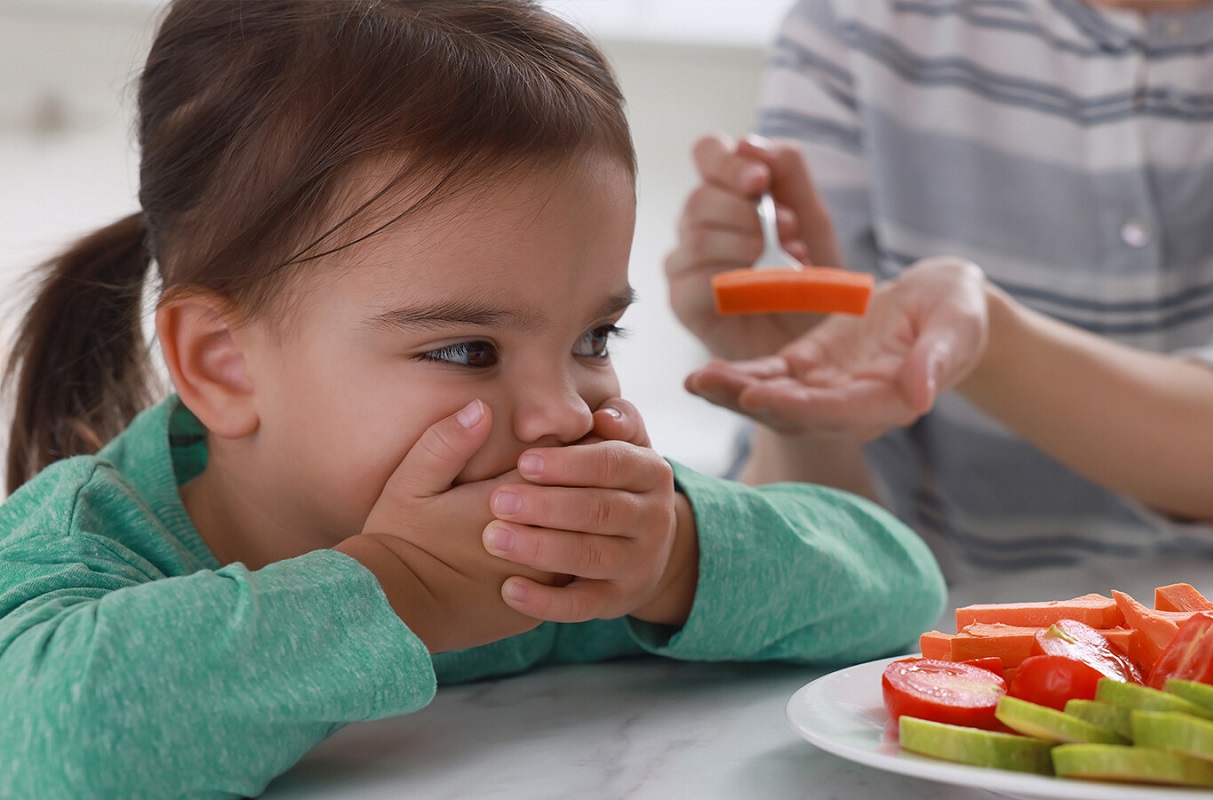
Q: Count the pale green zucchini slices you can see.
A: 7